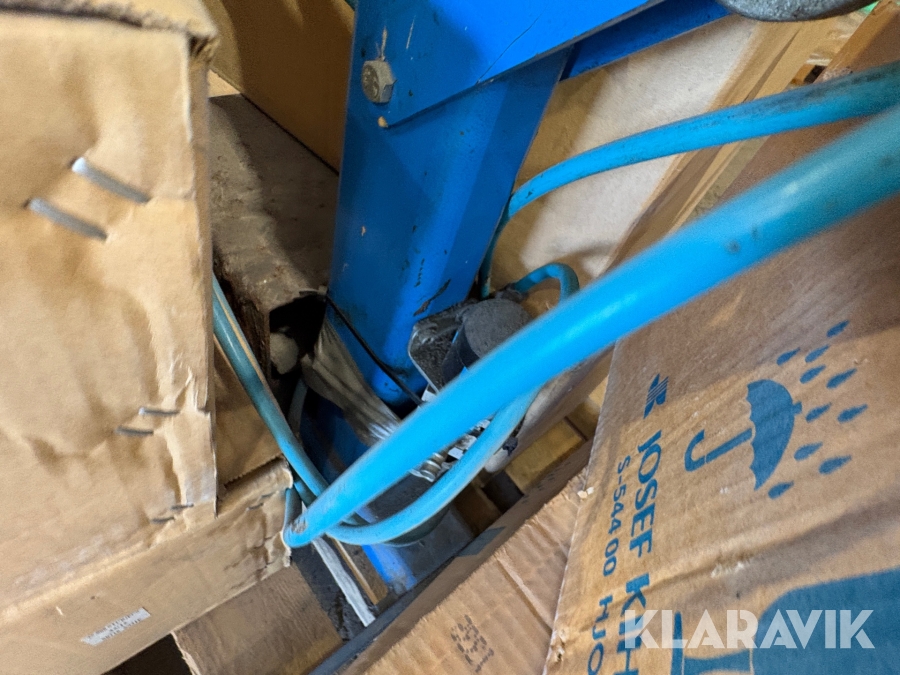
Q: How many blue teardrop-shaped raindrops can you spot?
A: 10